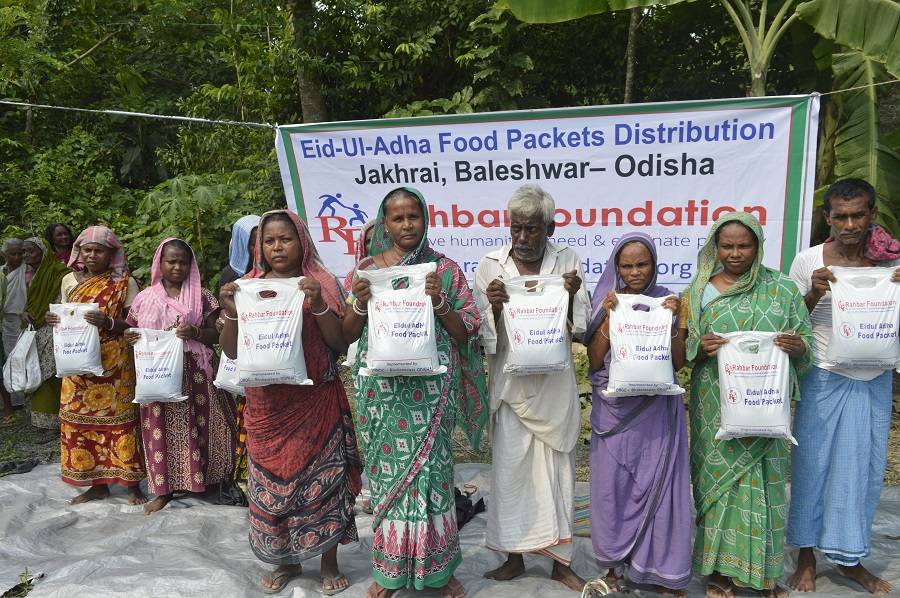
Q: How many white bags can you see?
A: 11